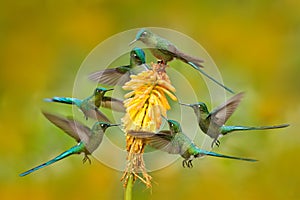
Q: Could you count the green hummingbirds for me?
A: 6